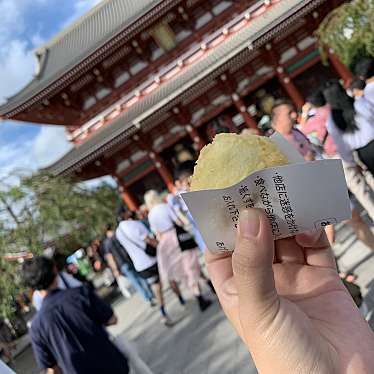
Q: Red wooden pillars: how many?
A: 6